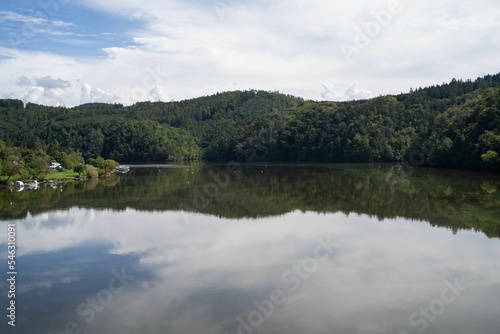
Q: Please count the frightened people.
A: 0